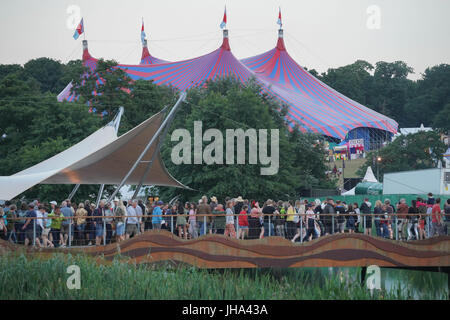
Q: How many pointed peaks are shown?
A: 4